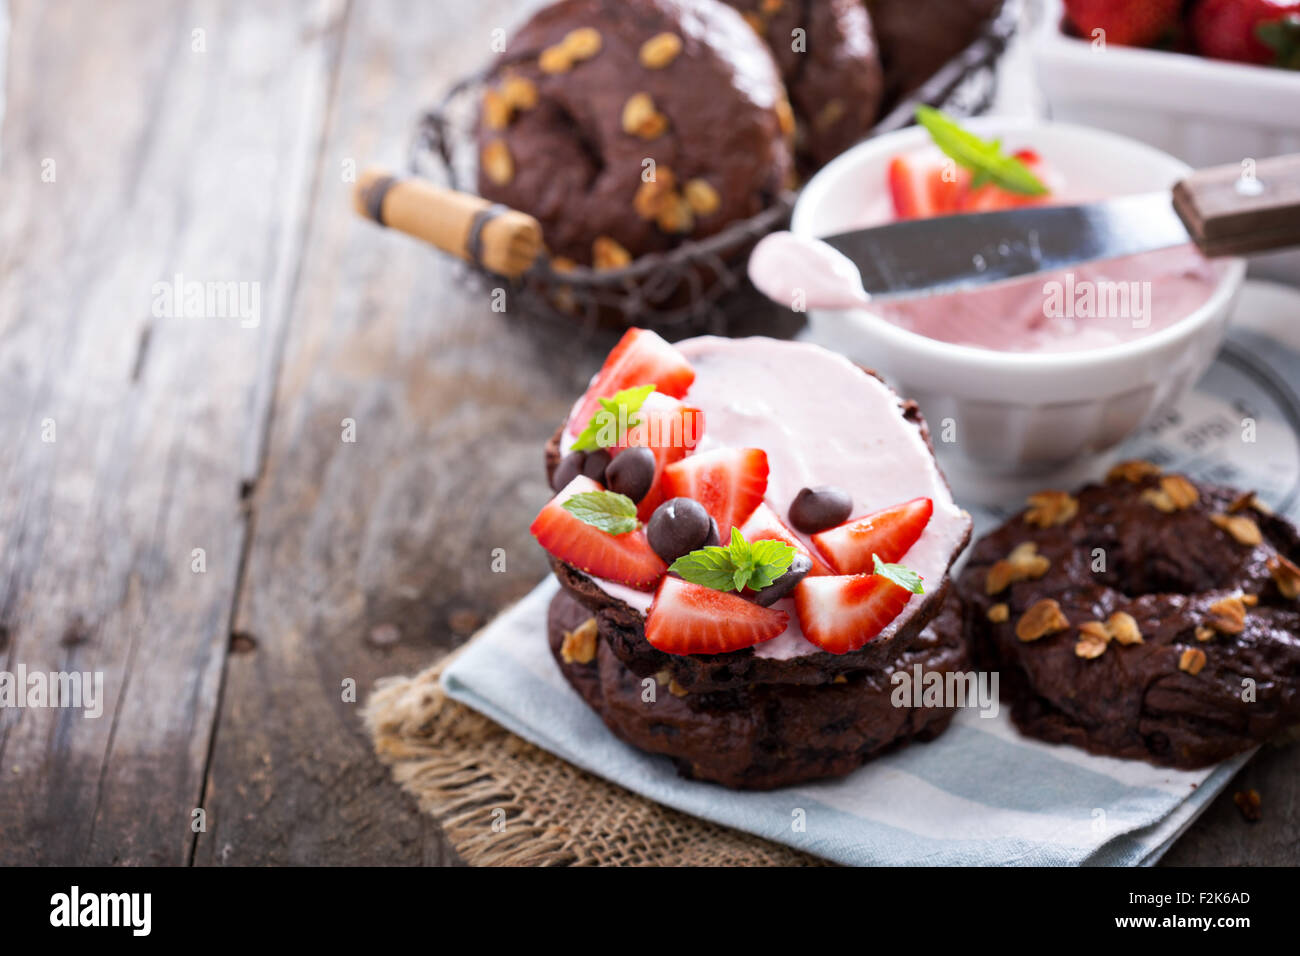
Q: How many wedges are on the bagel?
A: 8